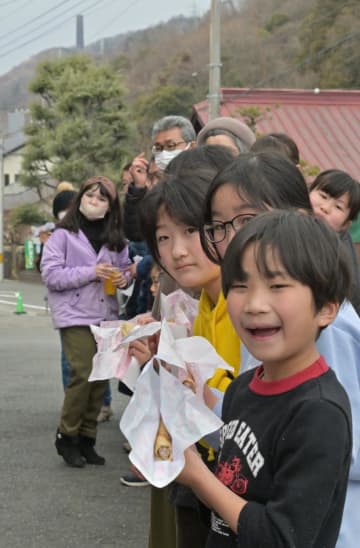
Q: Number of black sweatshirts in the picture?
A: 1